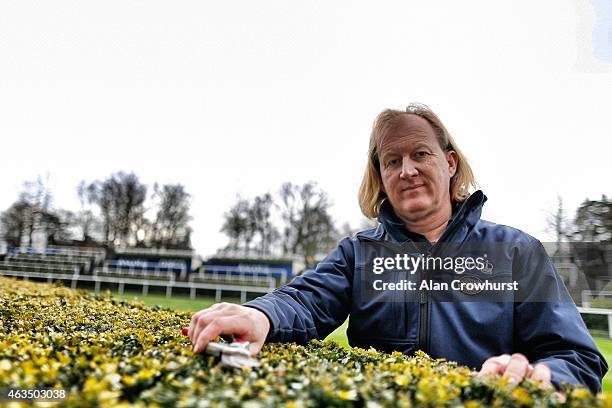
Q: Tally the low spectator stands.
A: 3